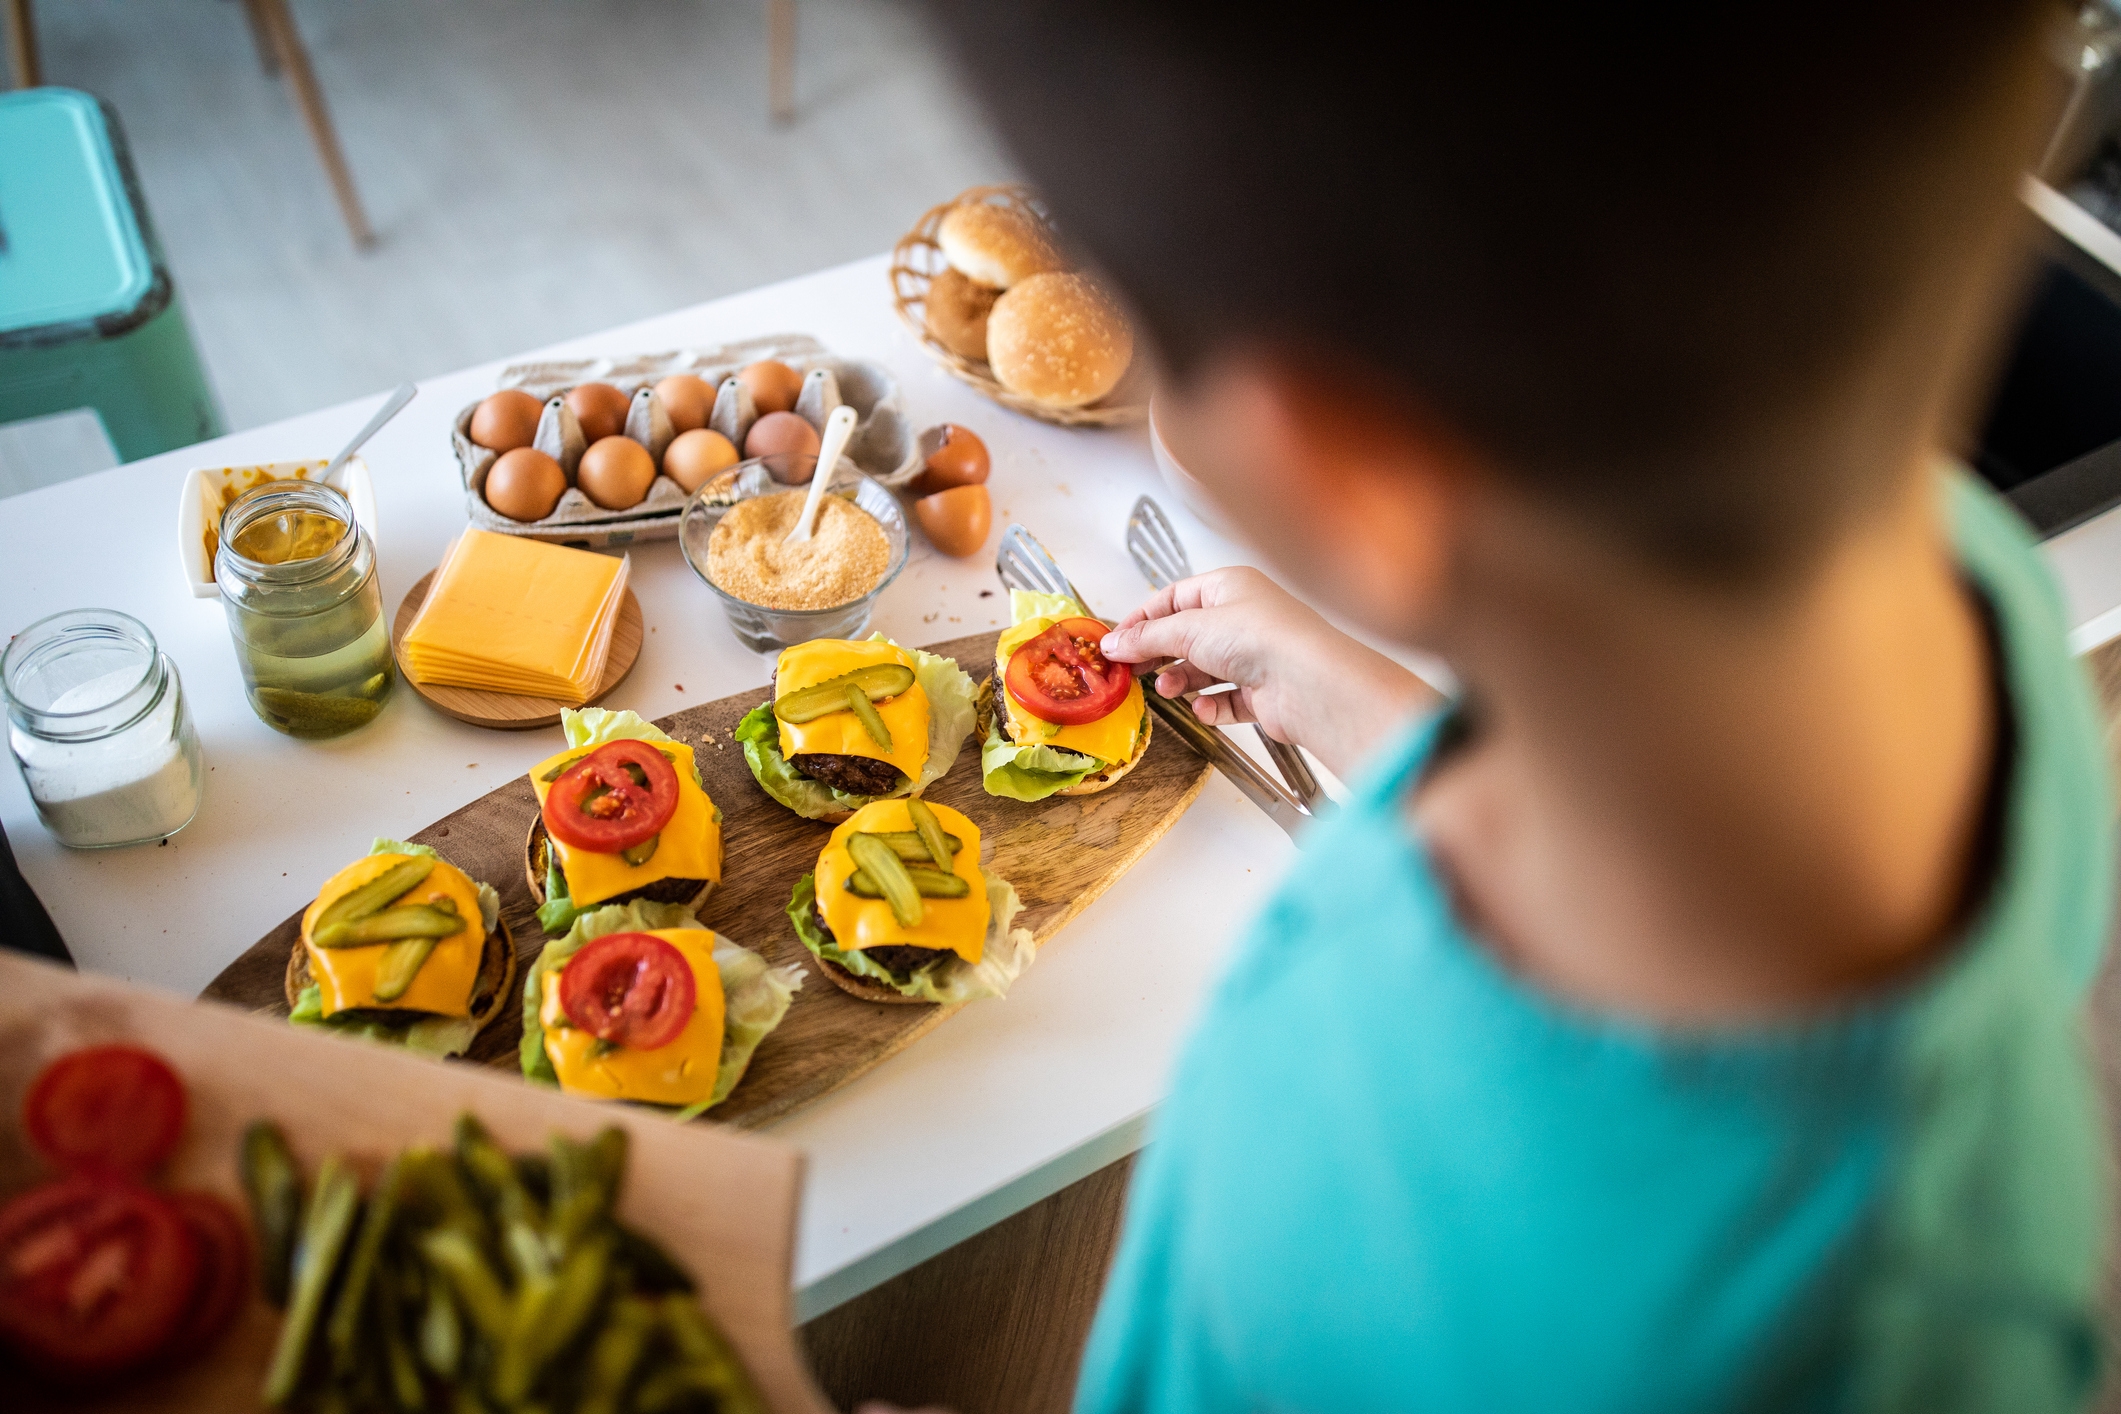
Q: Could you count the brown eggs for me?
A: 8